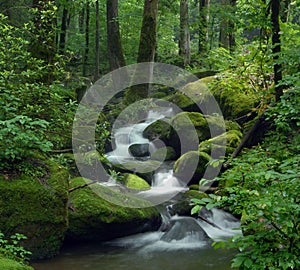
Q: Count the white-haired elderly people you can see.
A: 0